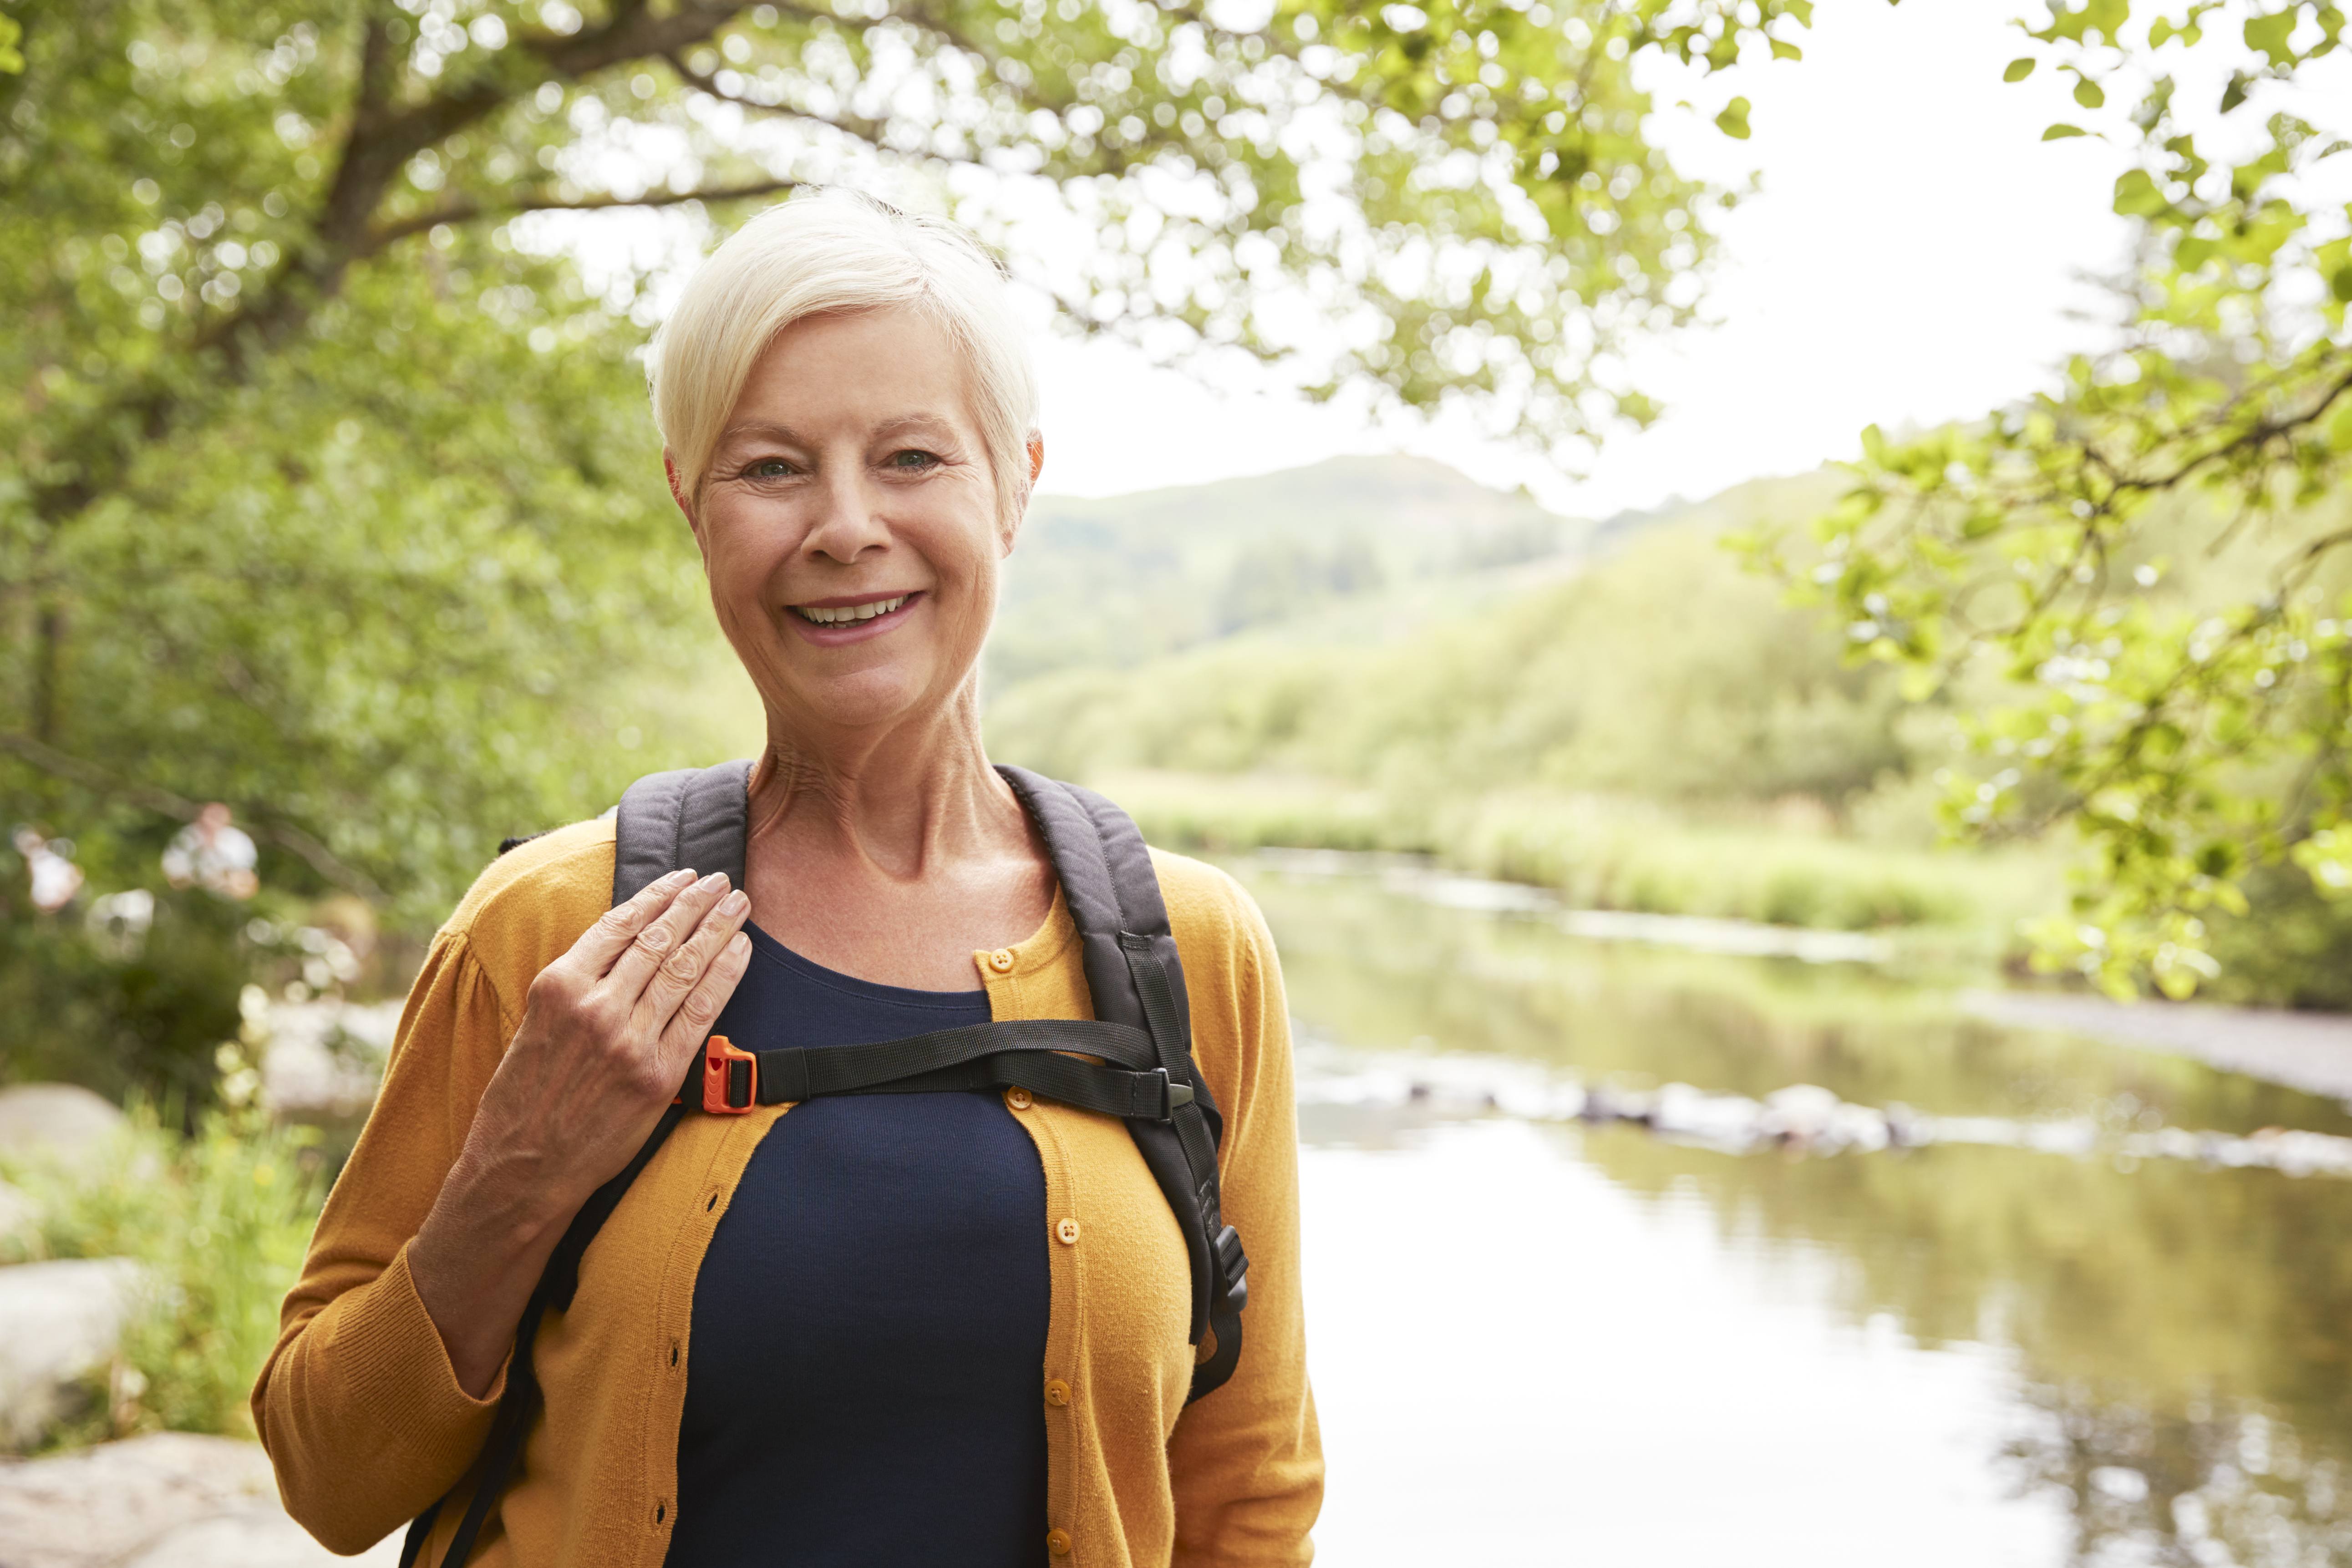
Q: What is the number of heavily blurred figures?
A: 2